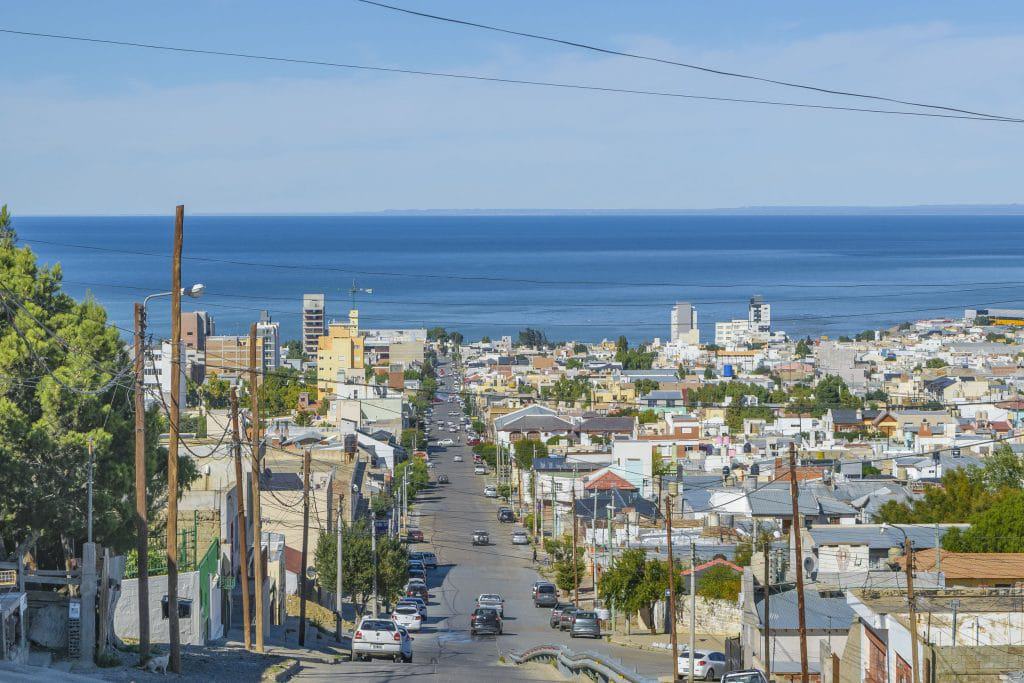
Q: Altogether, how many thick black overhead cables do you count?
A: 2